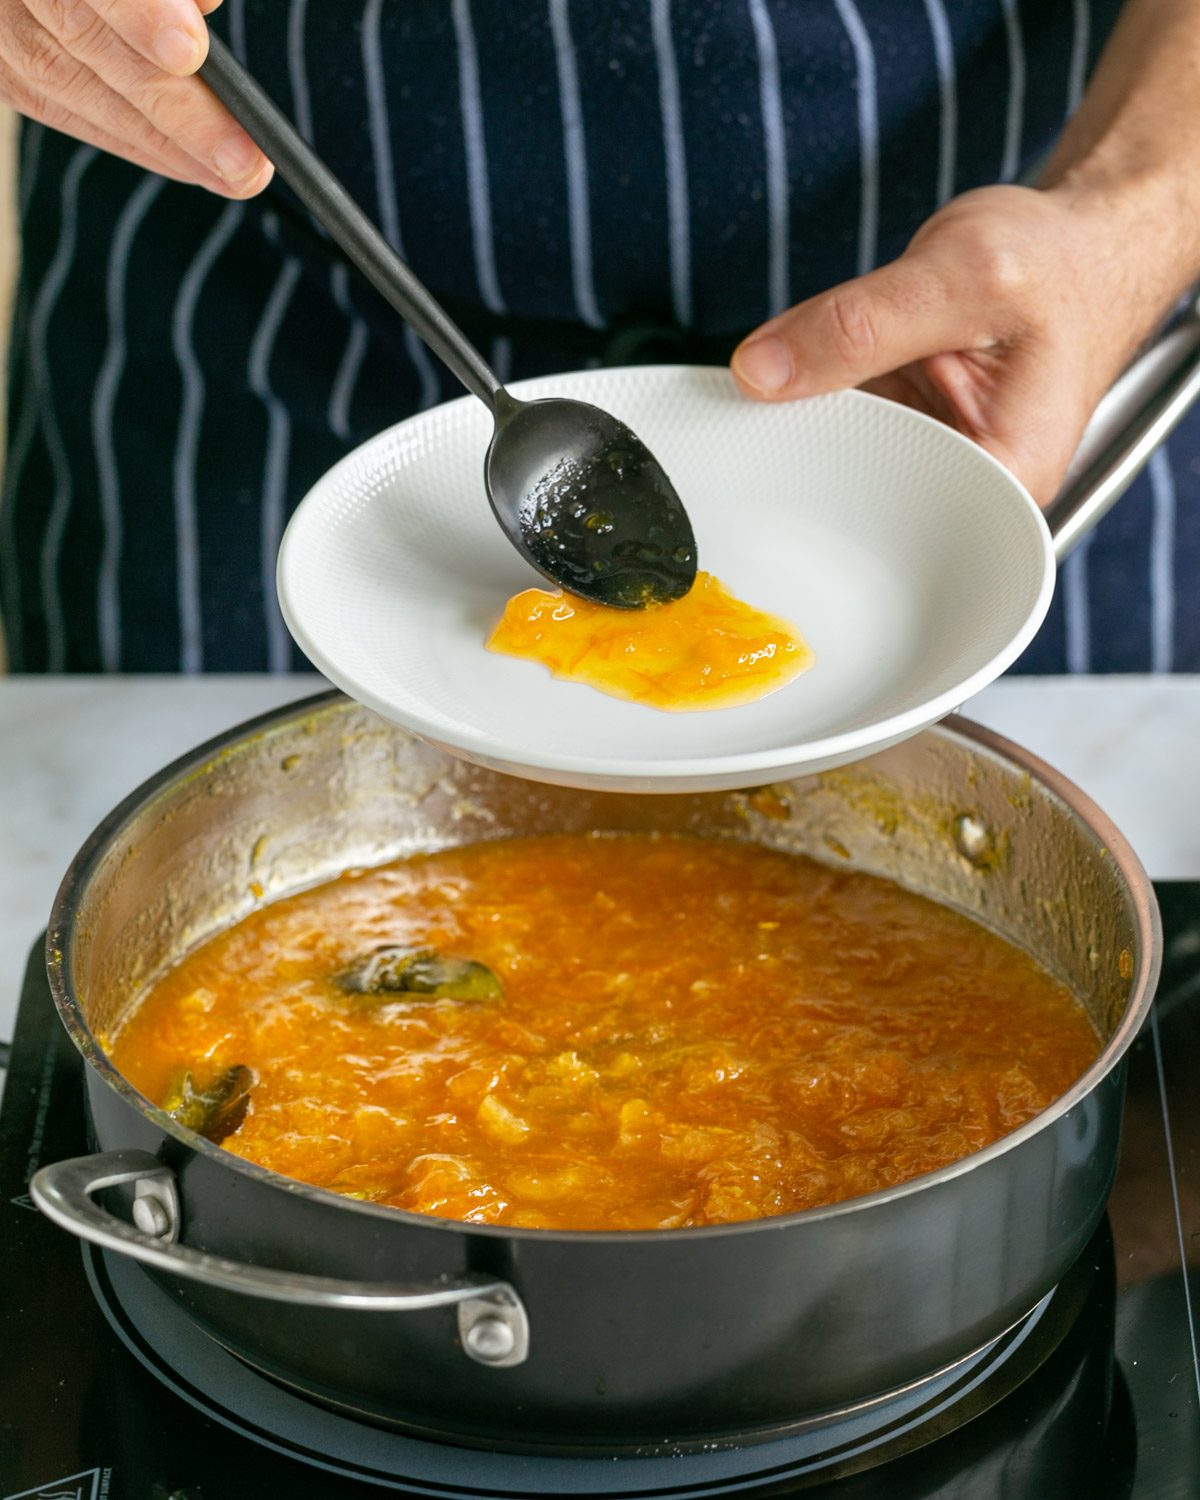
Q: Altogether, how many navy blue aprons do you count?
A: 1